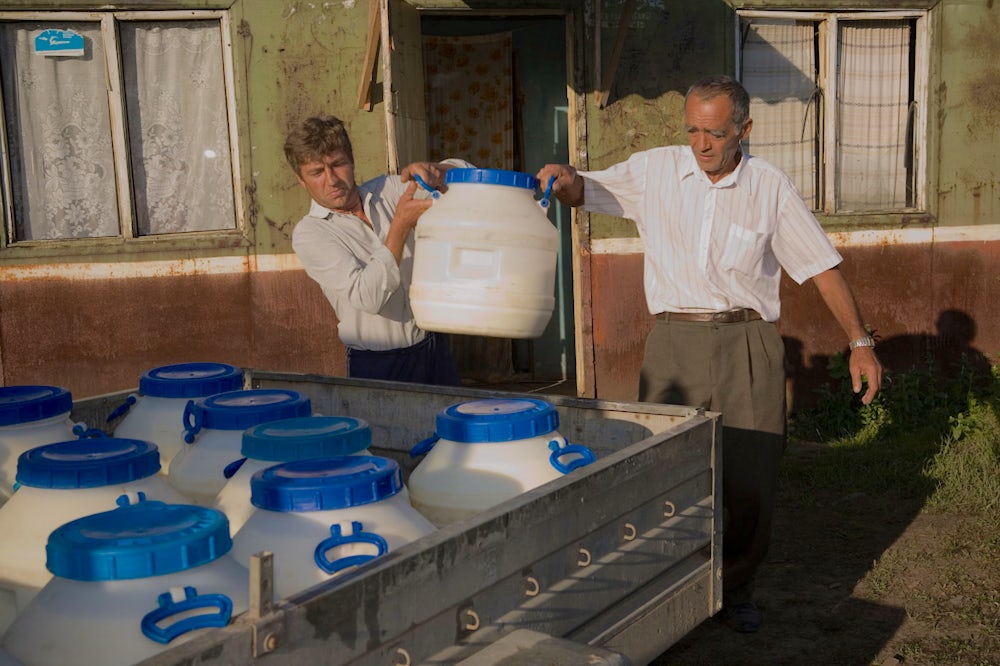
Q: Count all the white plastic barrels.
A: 9